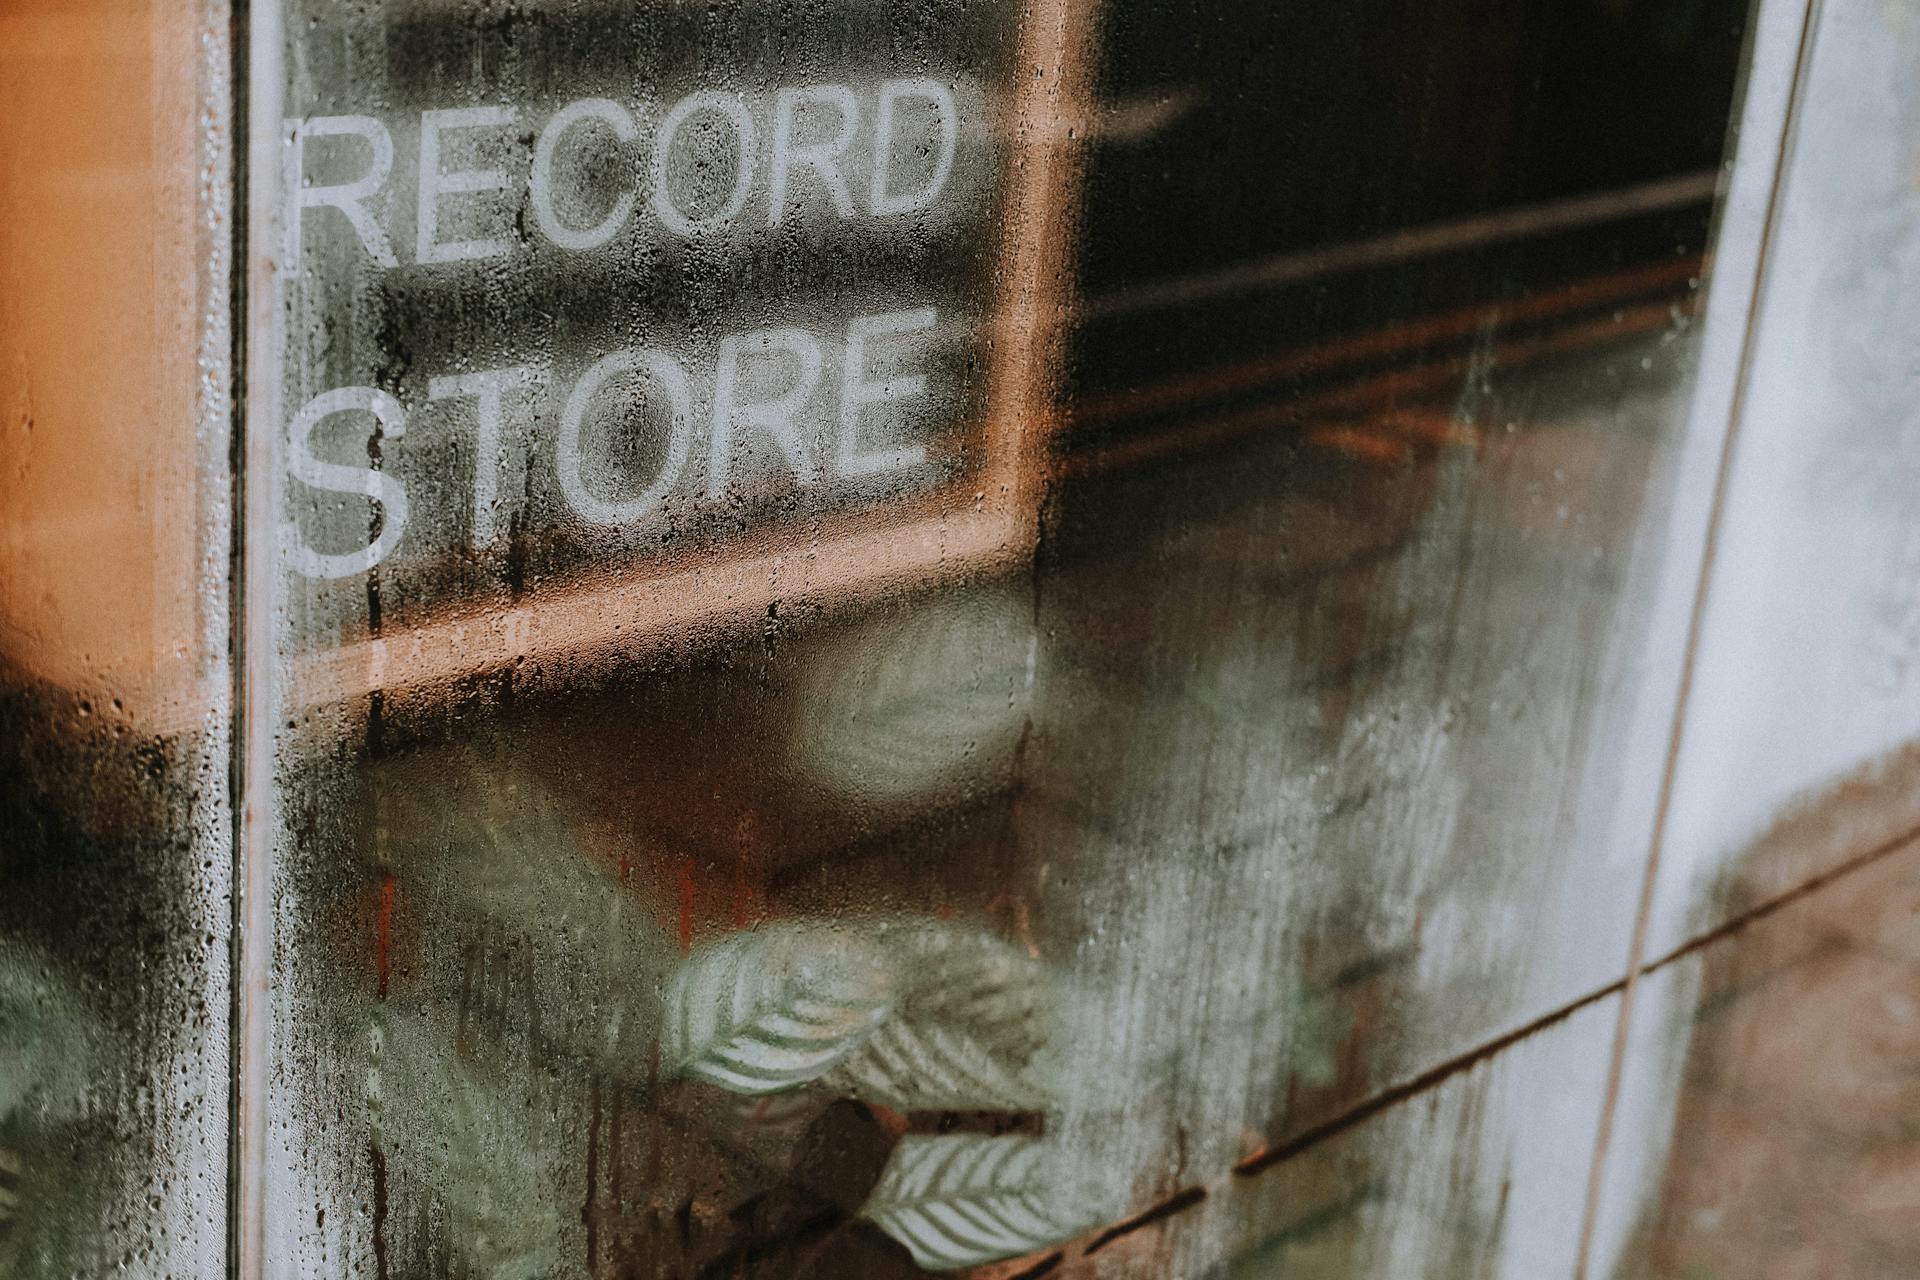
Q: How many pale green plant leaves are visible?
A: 4